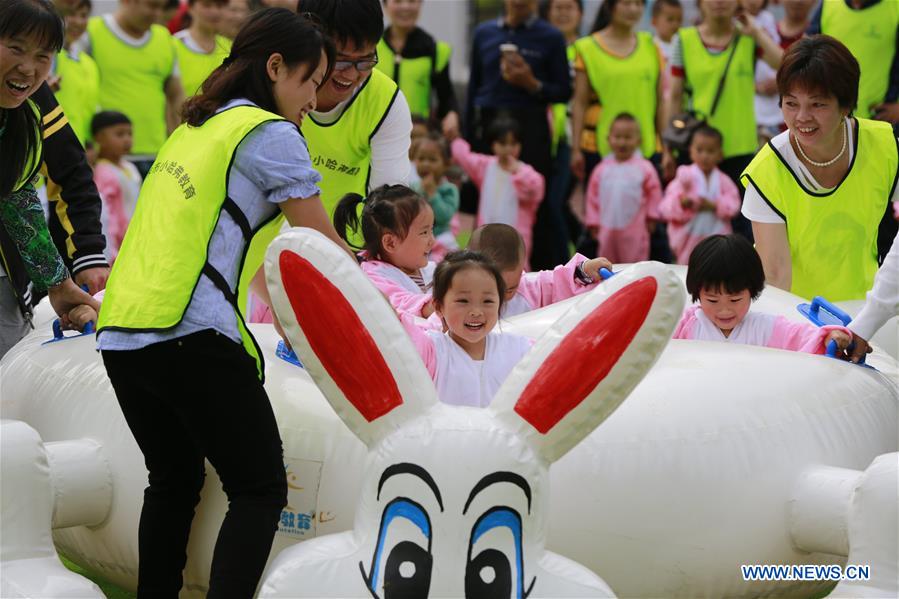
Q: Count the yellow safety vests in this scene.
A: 12